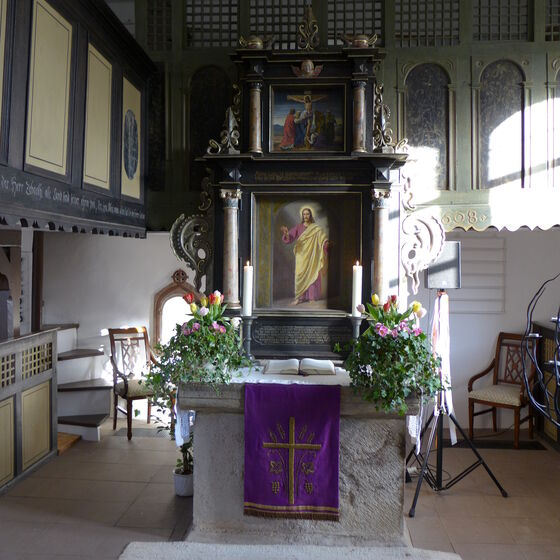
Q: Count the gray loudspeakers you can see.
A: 1